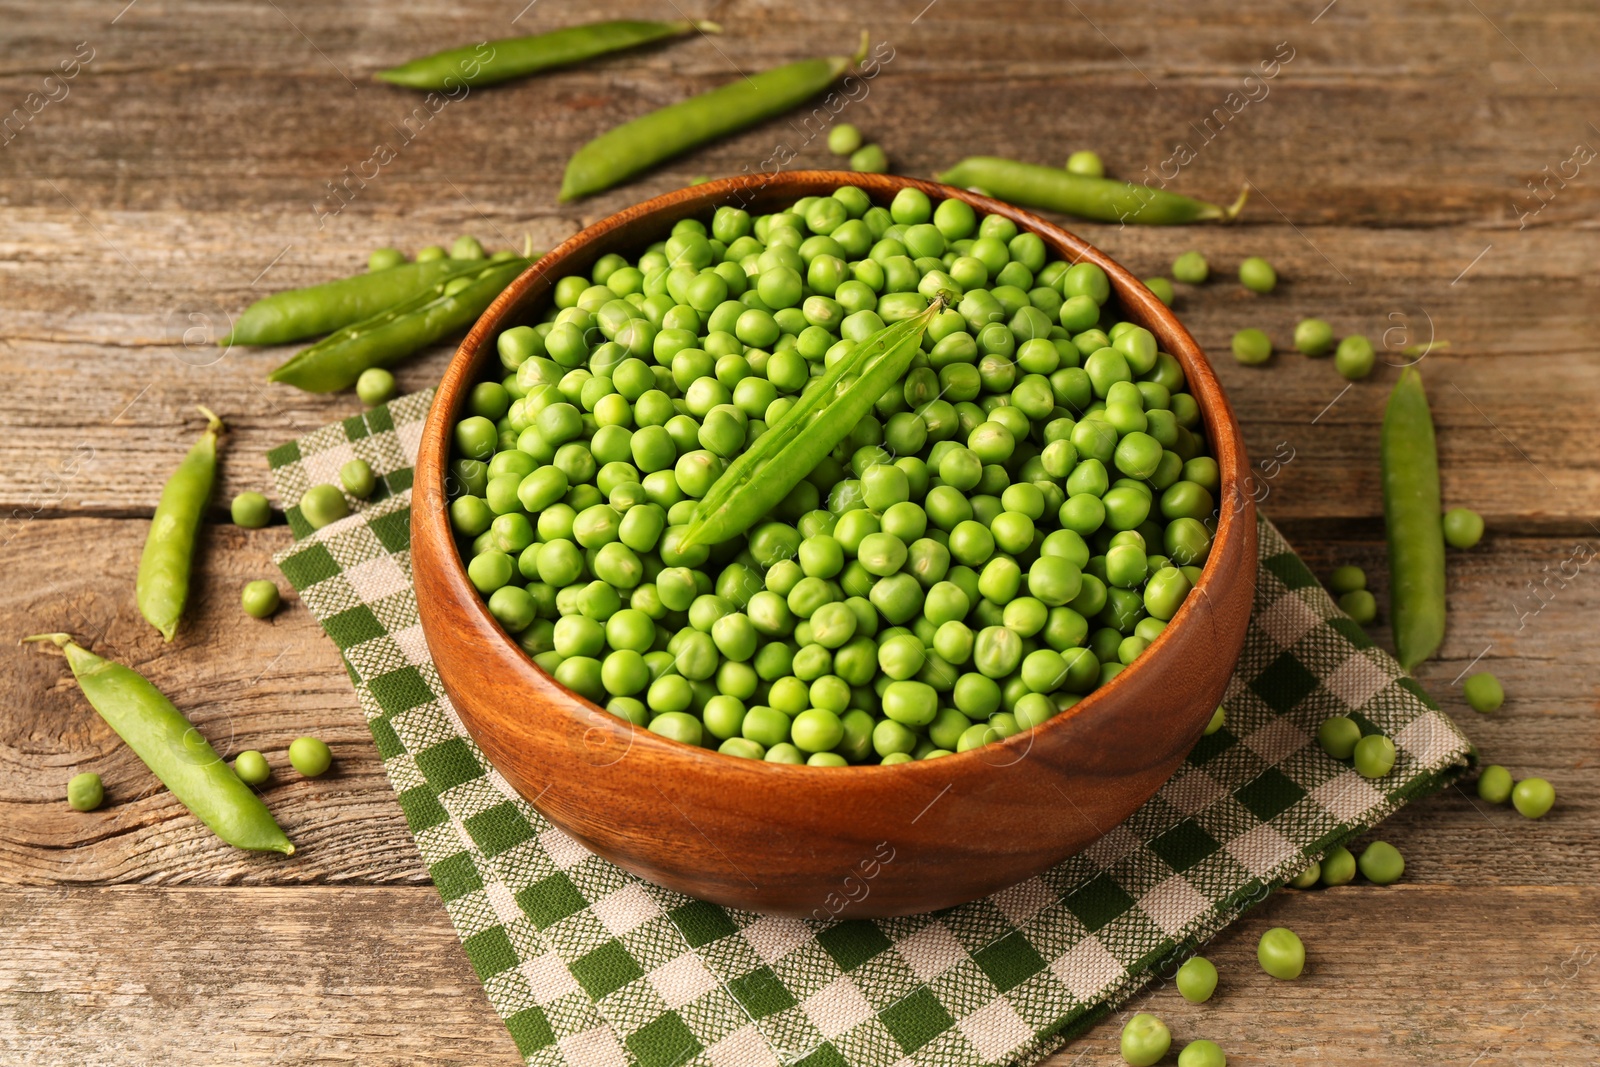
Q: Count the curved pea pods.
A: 9